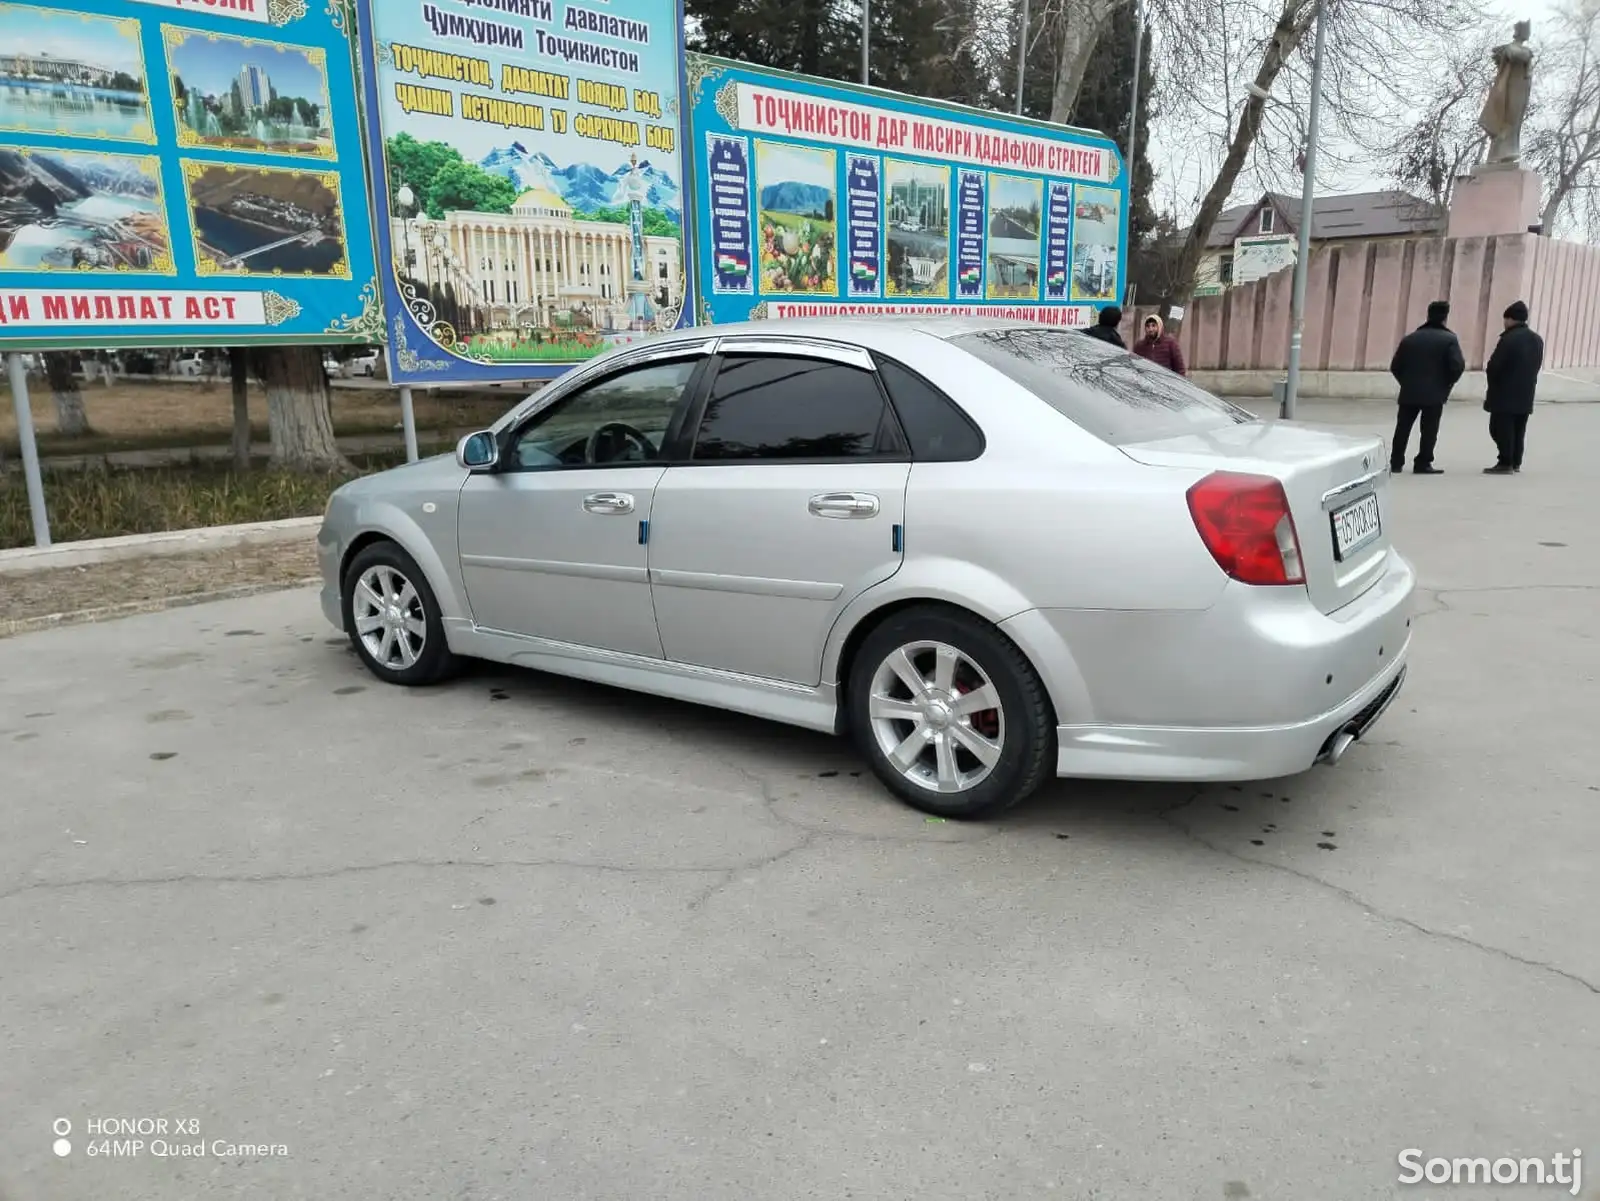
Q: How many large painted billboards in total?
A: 3